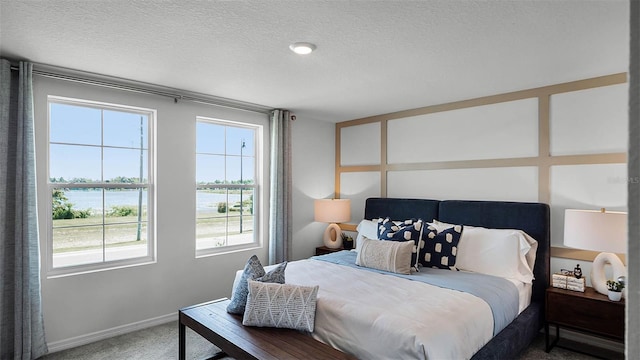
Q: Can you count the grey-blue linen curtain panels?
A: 2